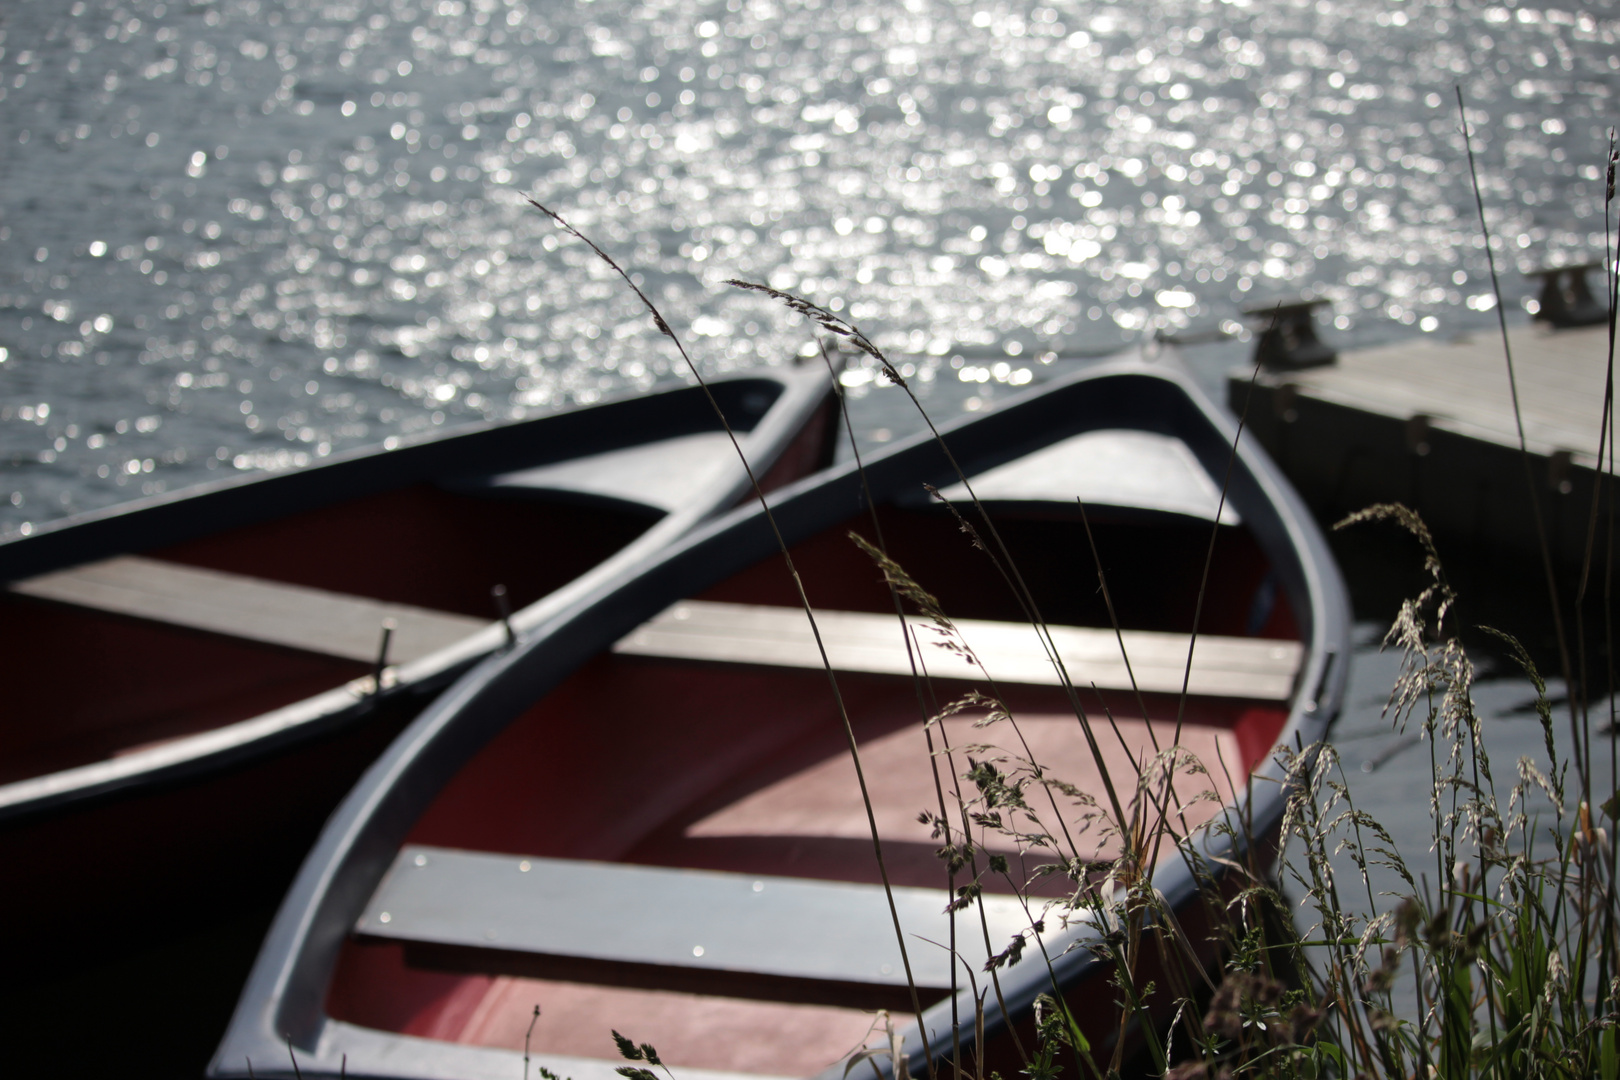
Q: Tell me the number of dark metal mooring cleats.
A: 2